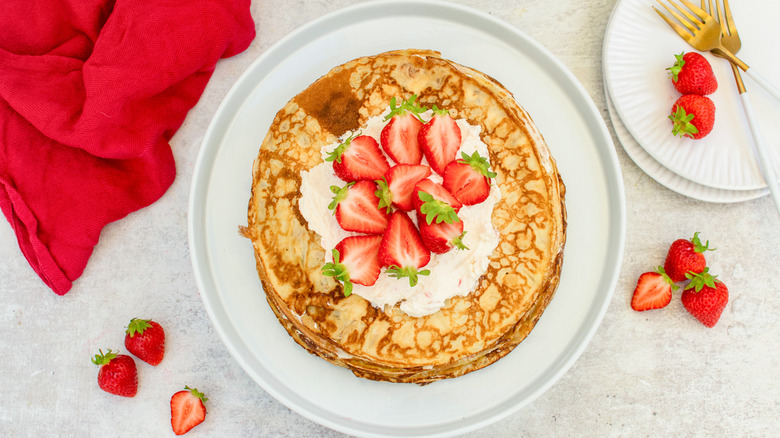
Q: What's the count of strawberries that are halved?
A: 12